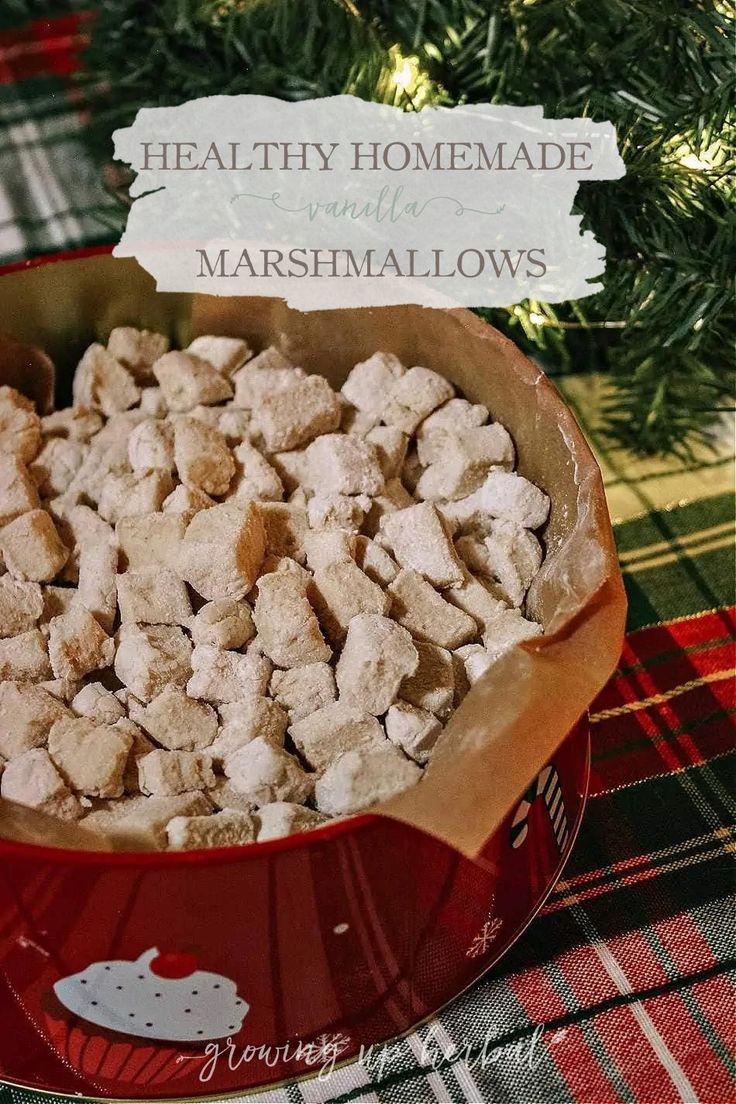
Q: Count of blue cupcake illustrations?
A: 0